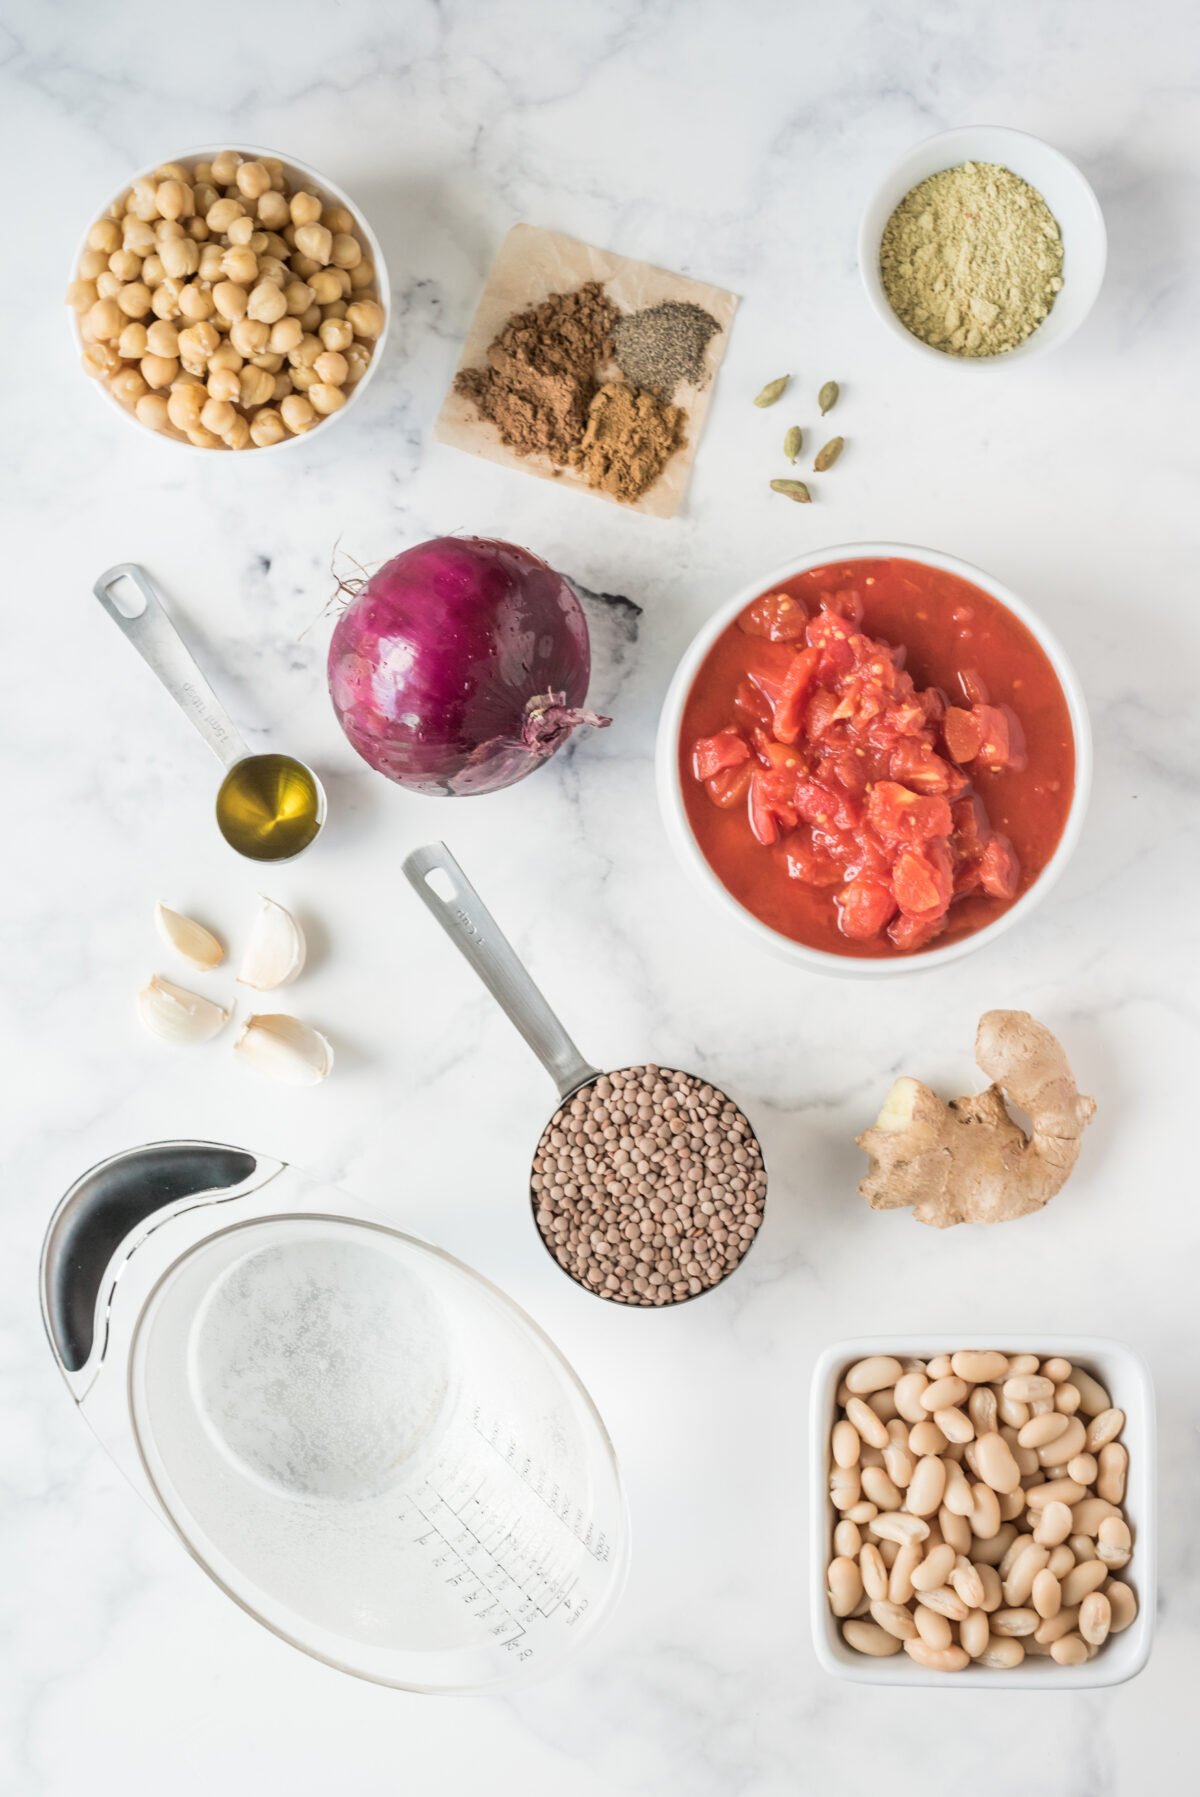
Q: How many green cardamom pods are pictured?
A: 5